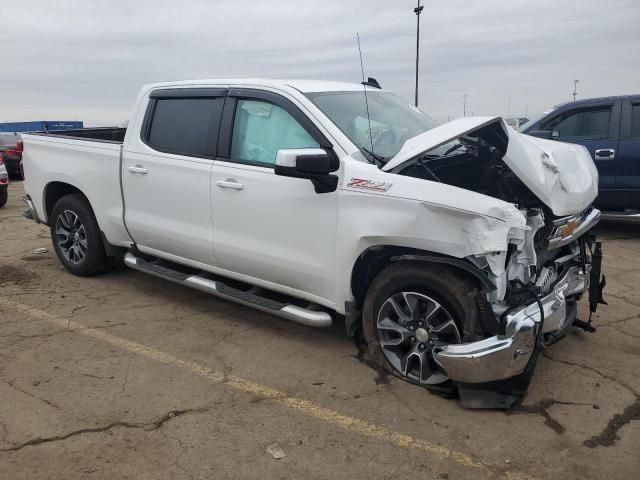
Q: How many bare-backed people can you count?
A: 0